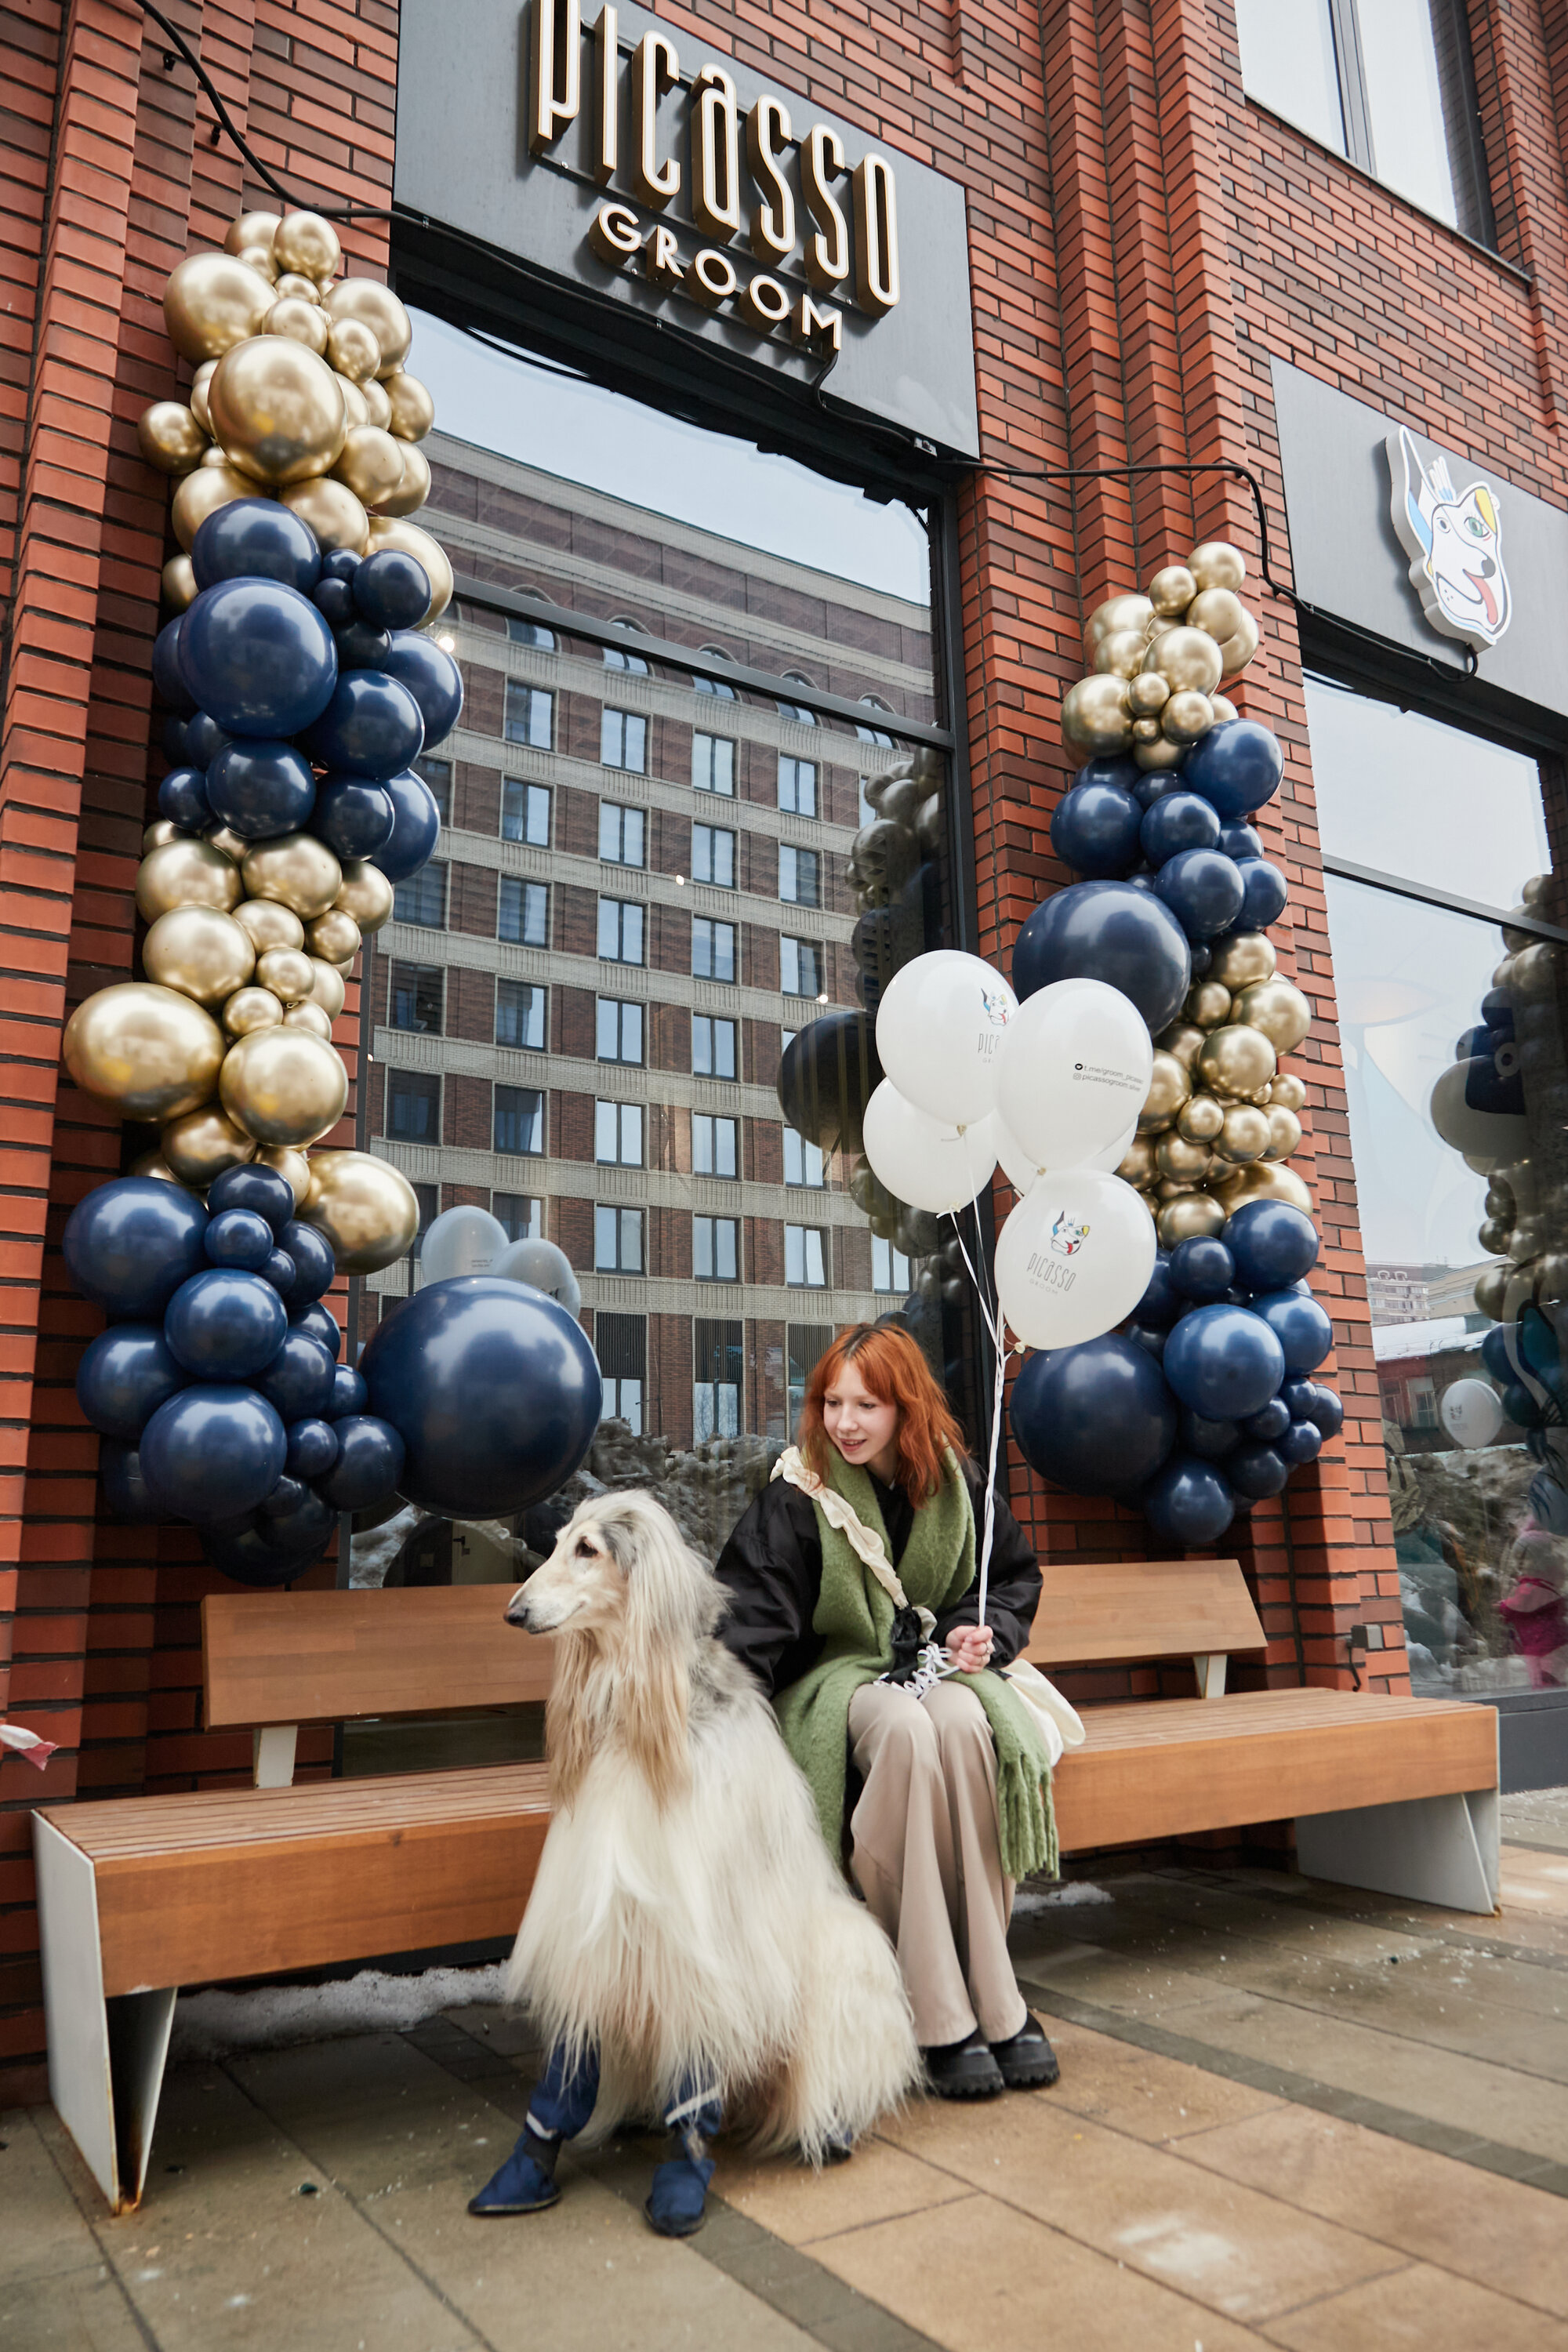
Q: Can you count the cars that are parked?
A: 0